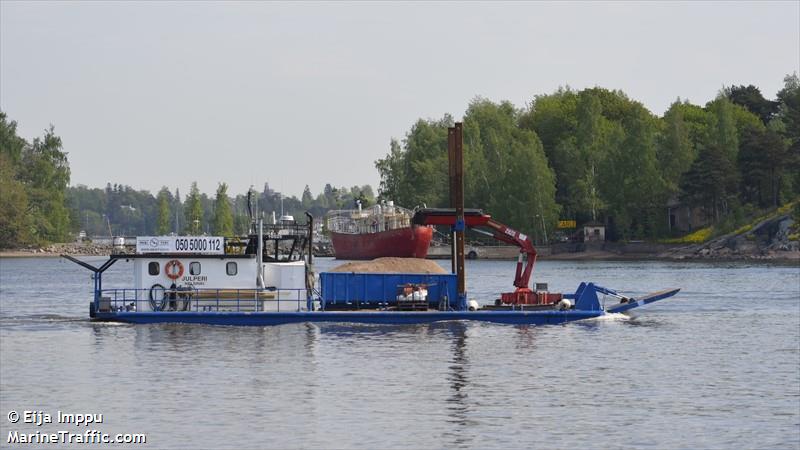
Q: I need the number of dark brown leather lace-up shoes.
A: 0